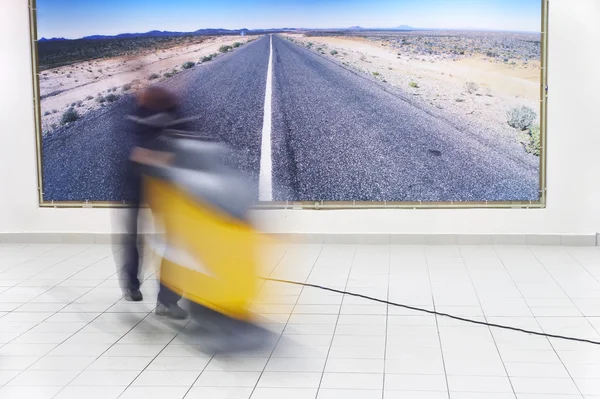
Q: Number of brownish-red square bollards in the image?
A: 0